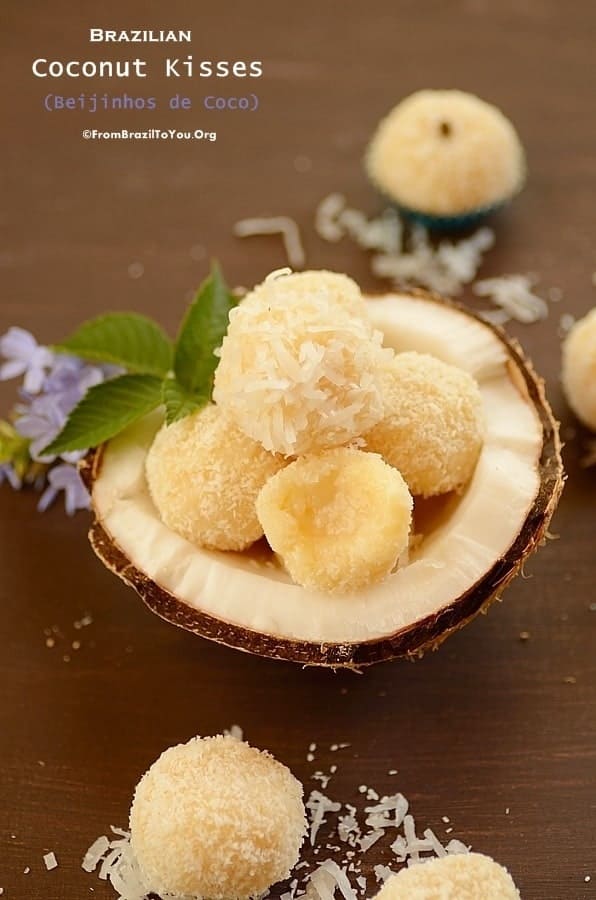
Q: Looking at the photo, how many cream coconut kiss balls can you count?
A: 9